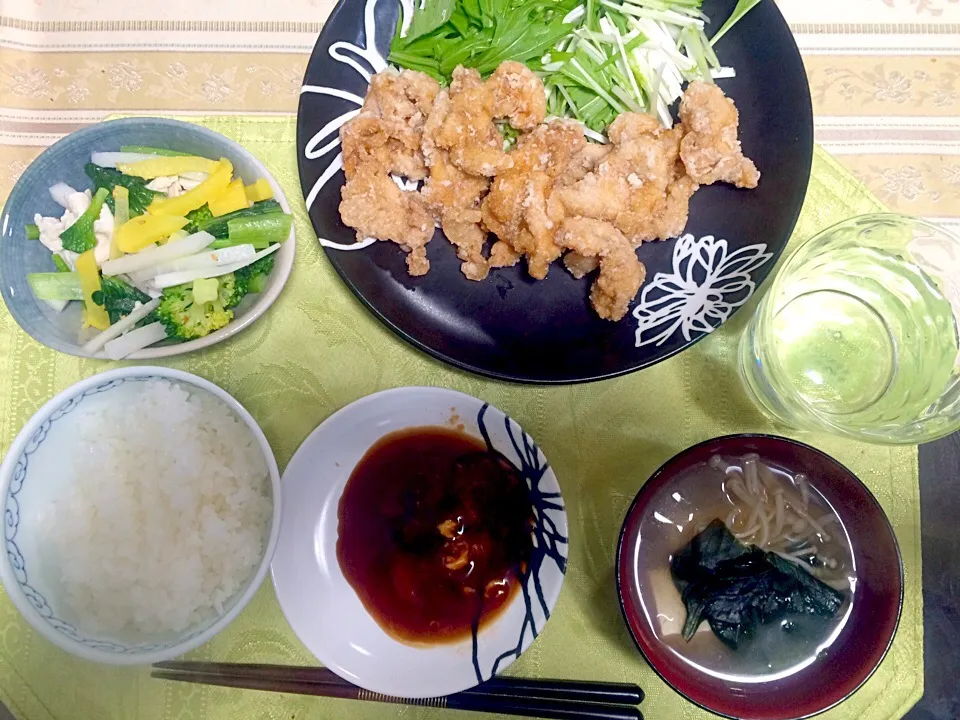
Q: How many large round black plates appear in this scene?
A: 1